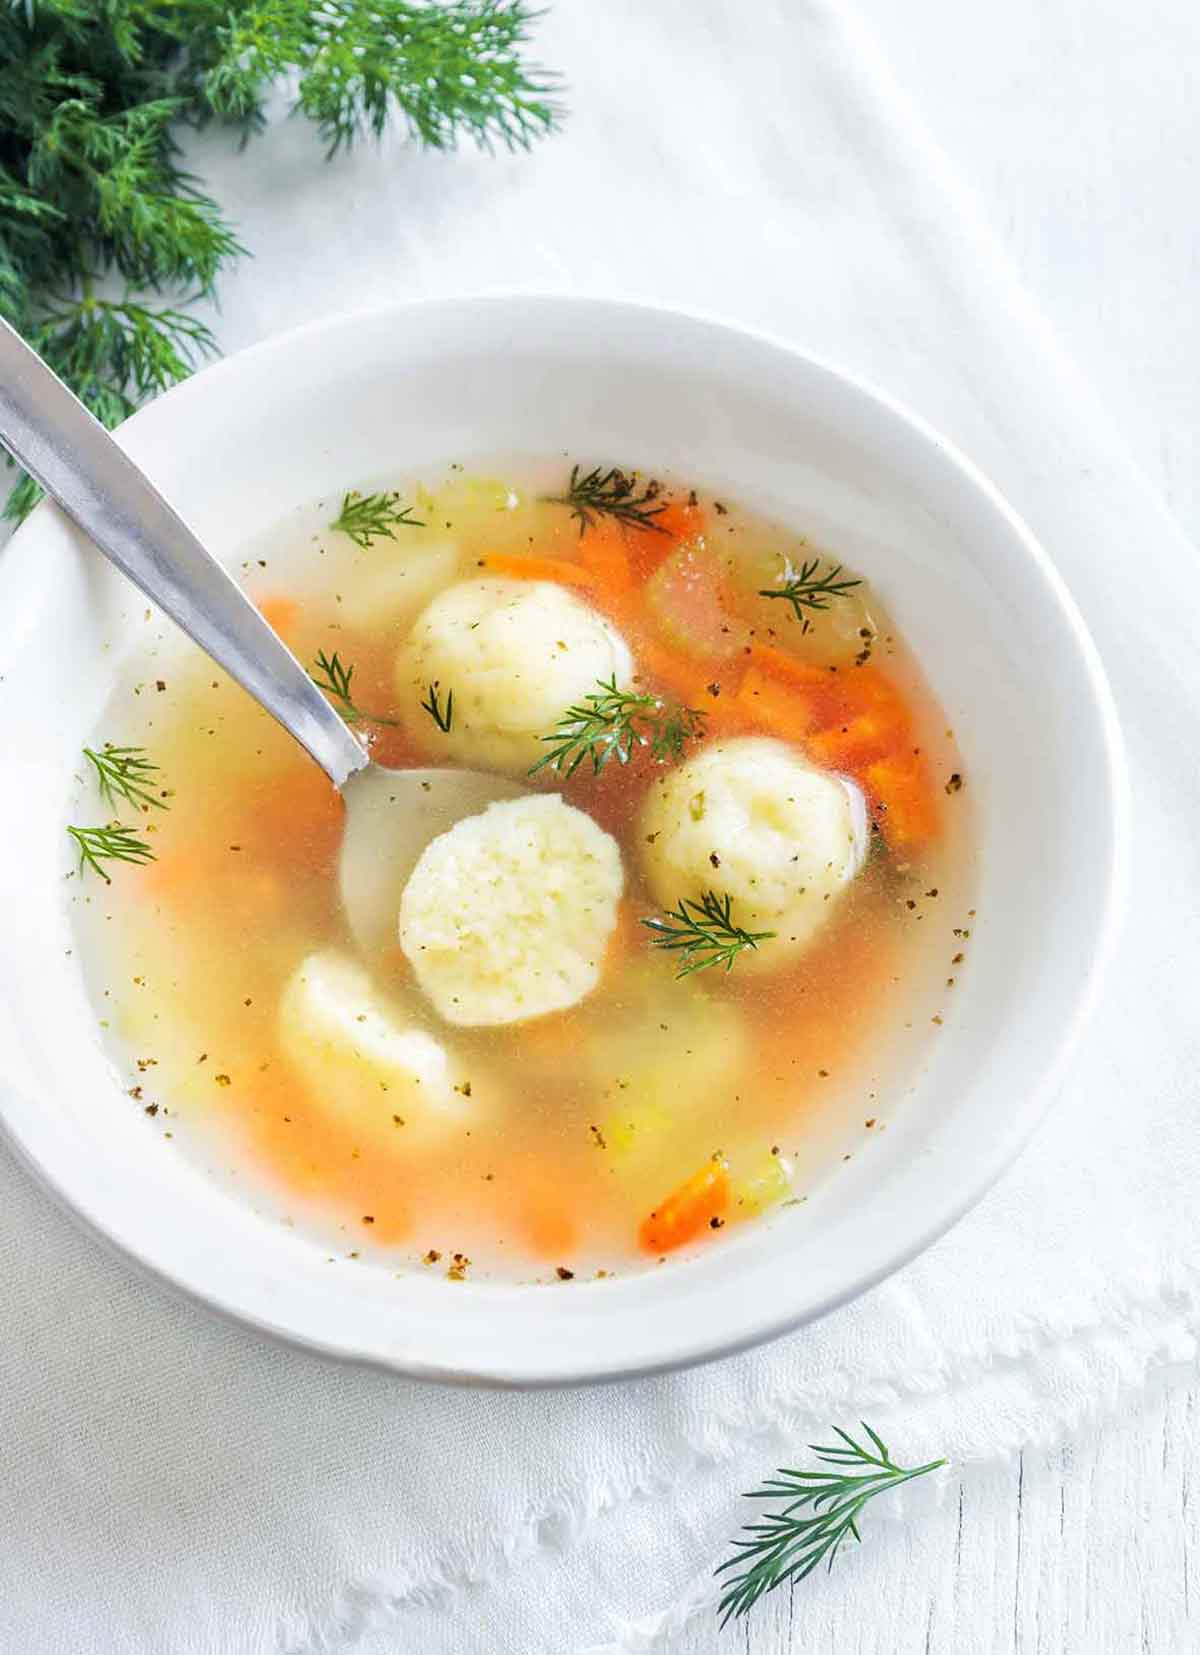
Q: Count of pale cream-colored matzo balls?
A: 4